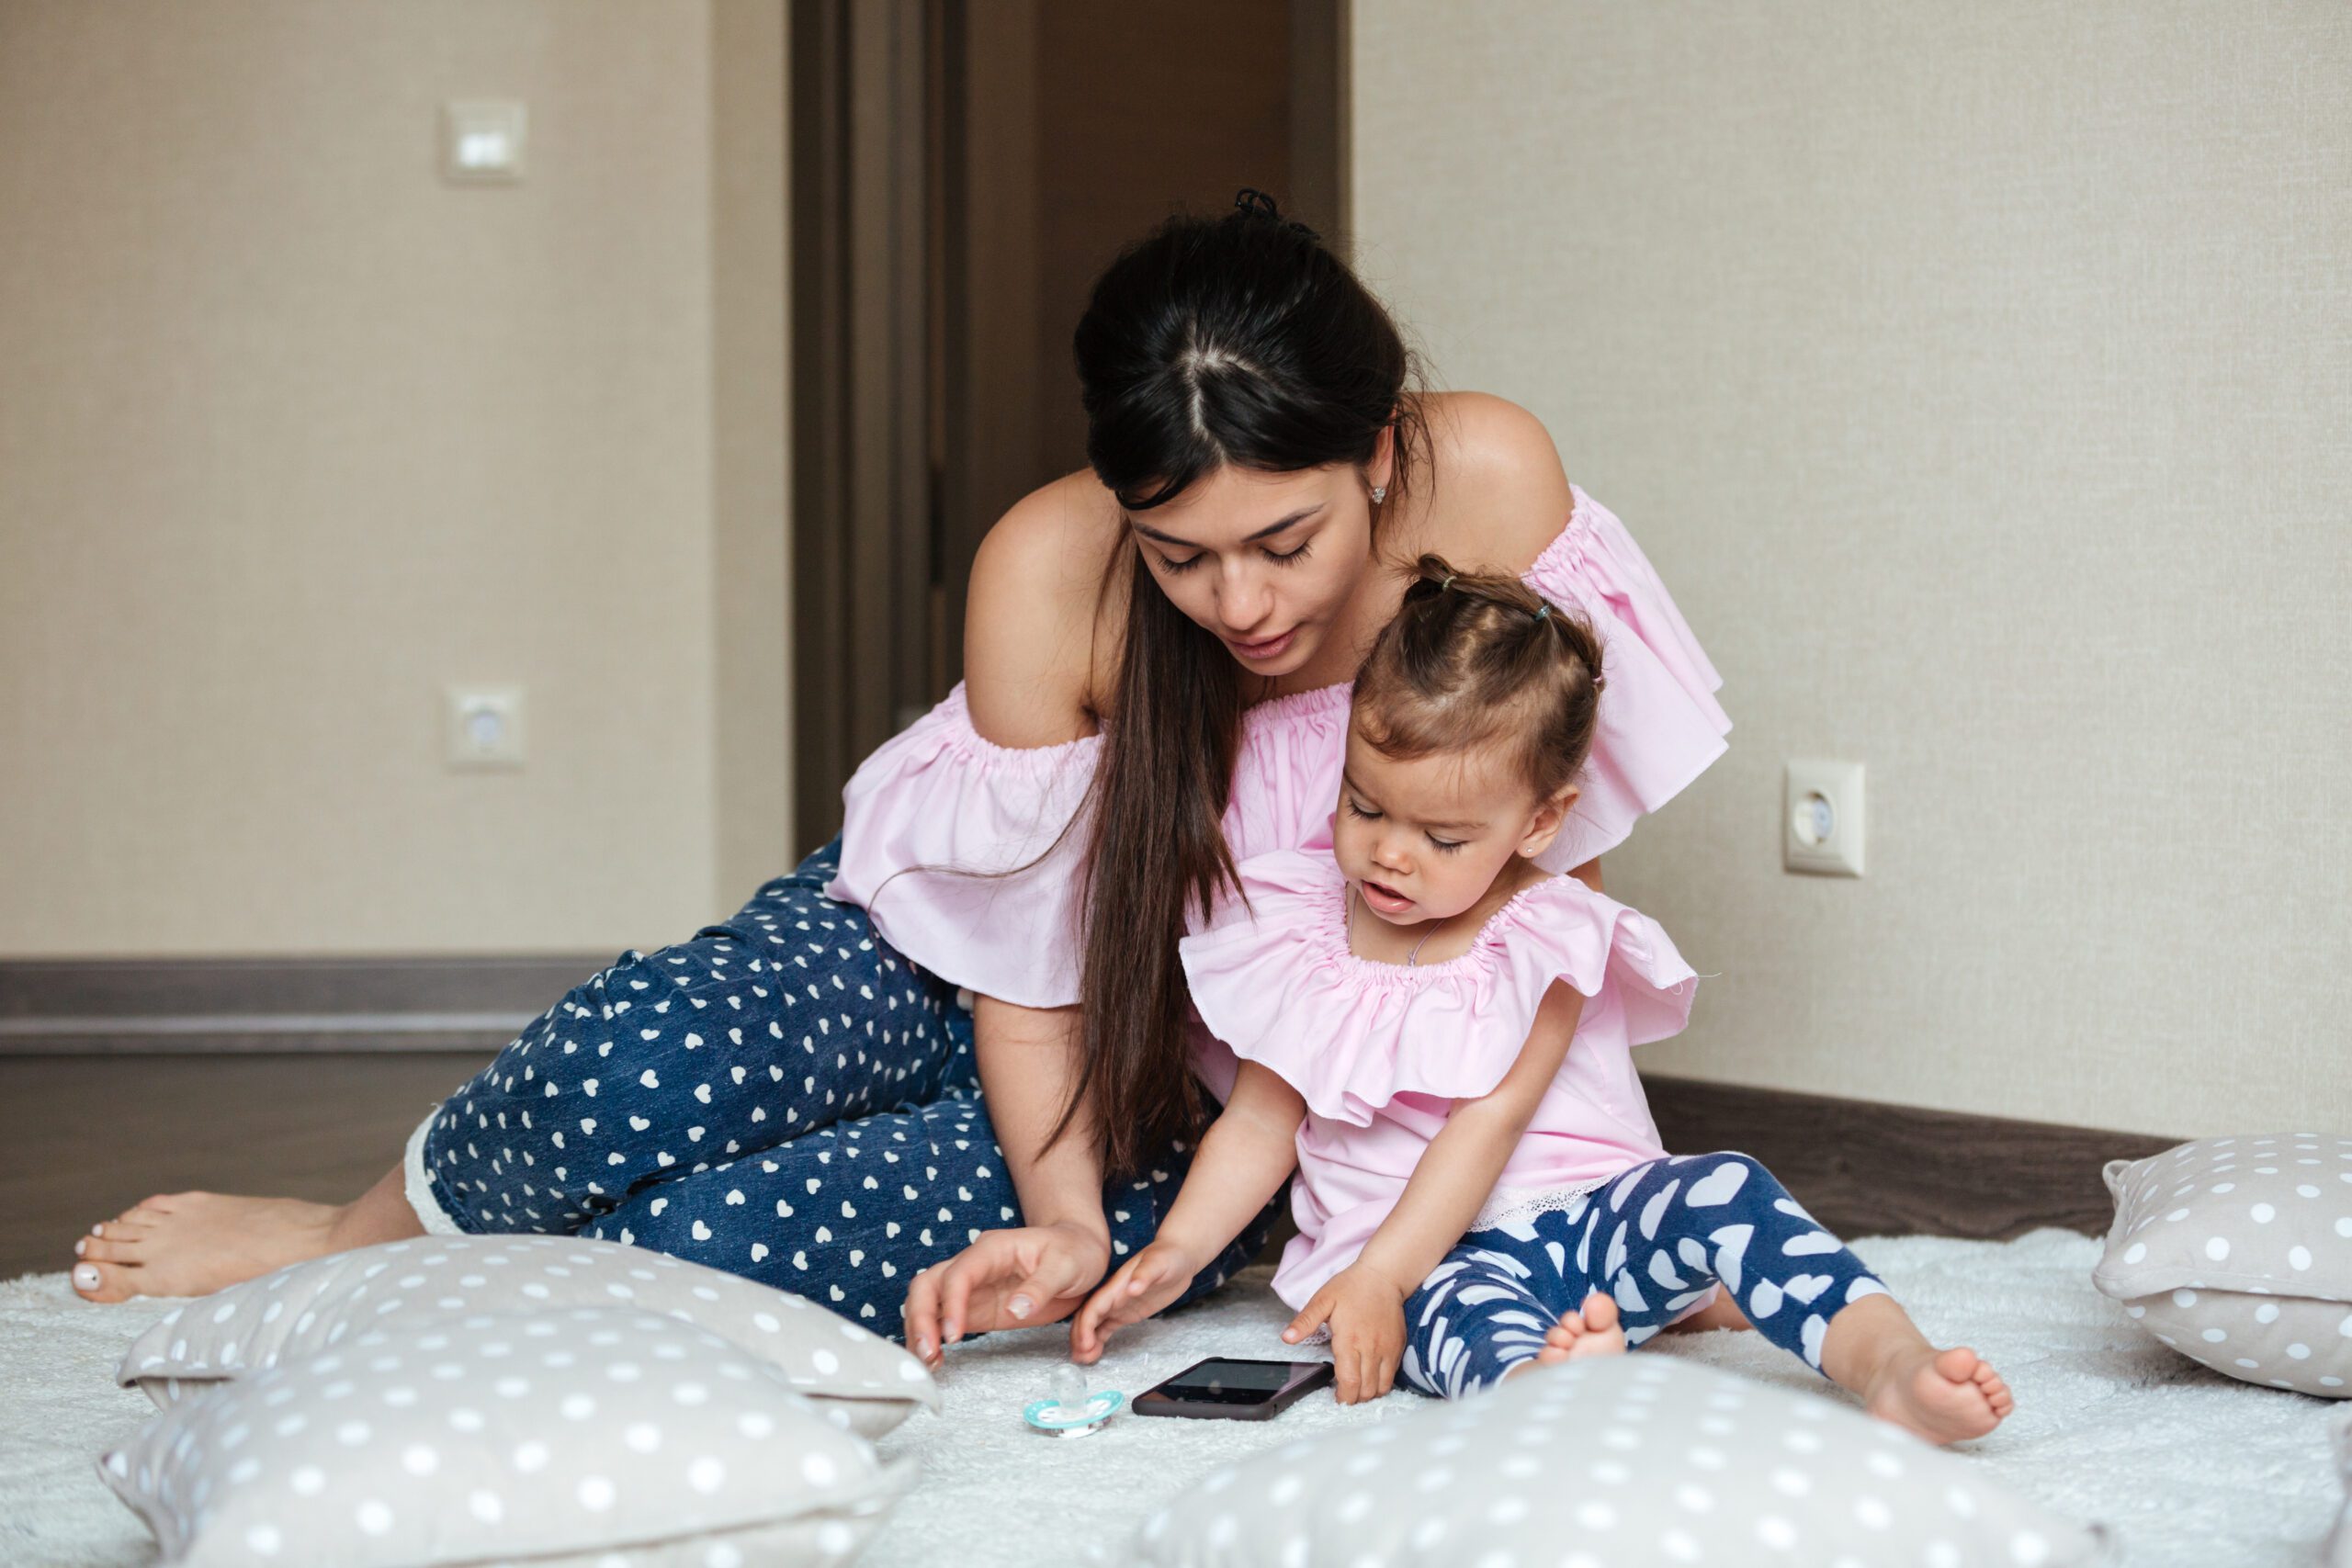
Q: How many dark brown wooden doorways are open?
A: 1